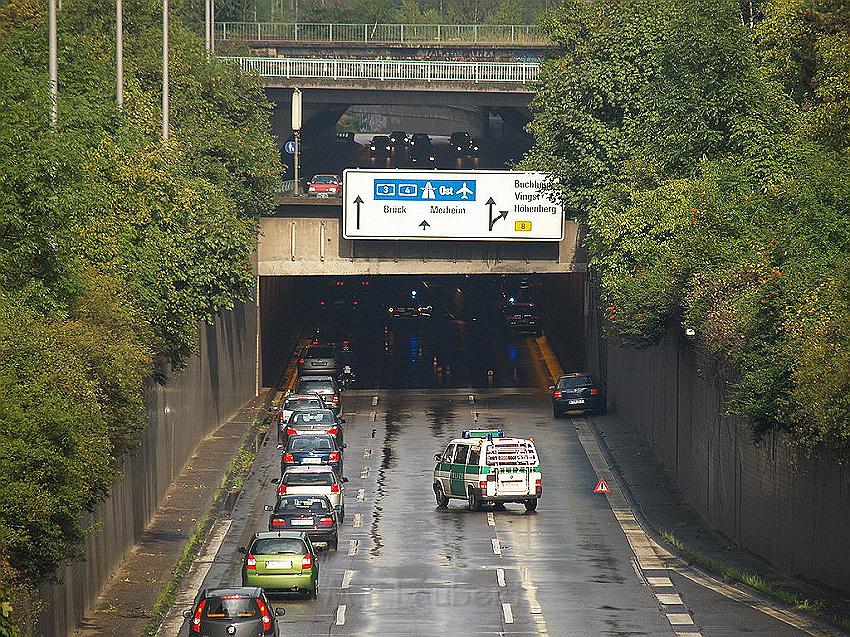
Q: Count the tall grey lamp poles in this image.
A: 5